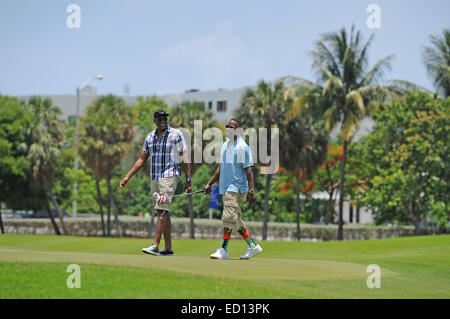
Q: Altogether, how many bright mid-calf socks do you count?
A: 2